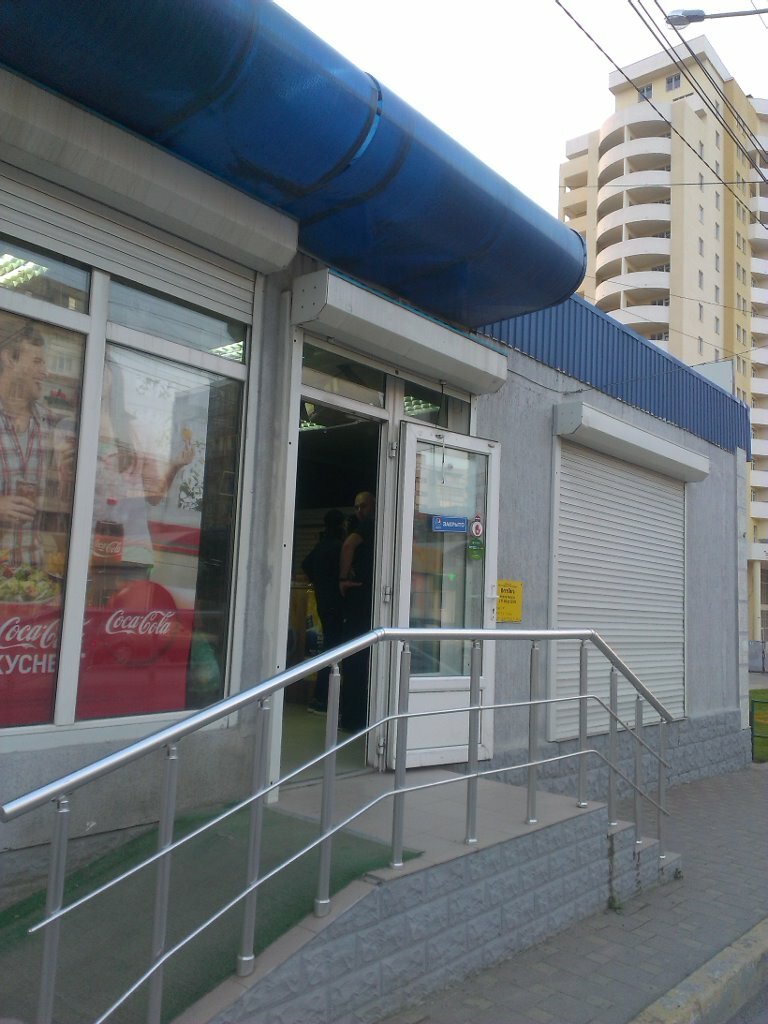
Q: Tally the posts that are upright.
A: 11